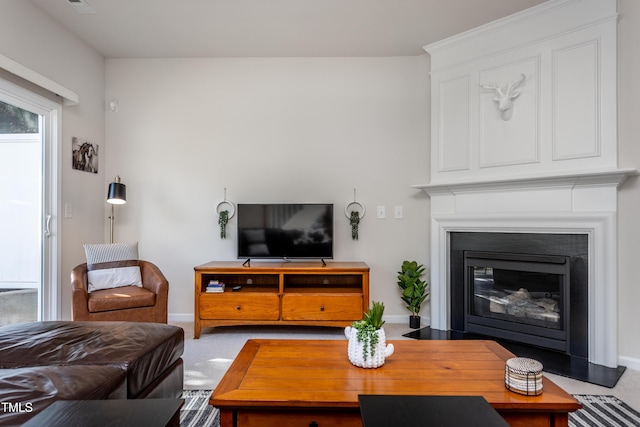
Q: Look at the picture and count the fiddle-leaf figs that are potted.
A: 1